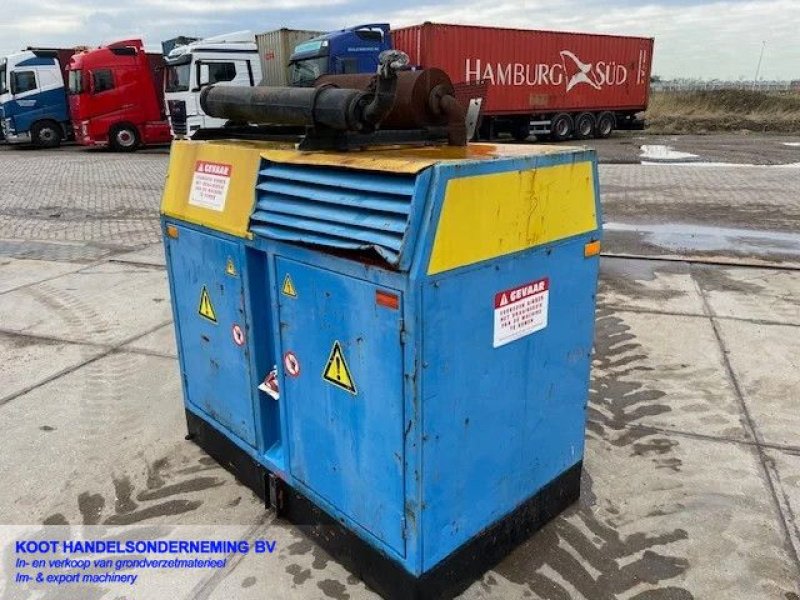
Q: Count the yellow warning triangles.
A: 4